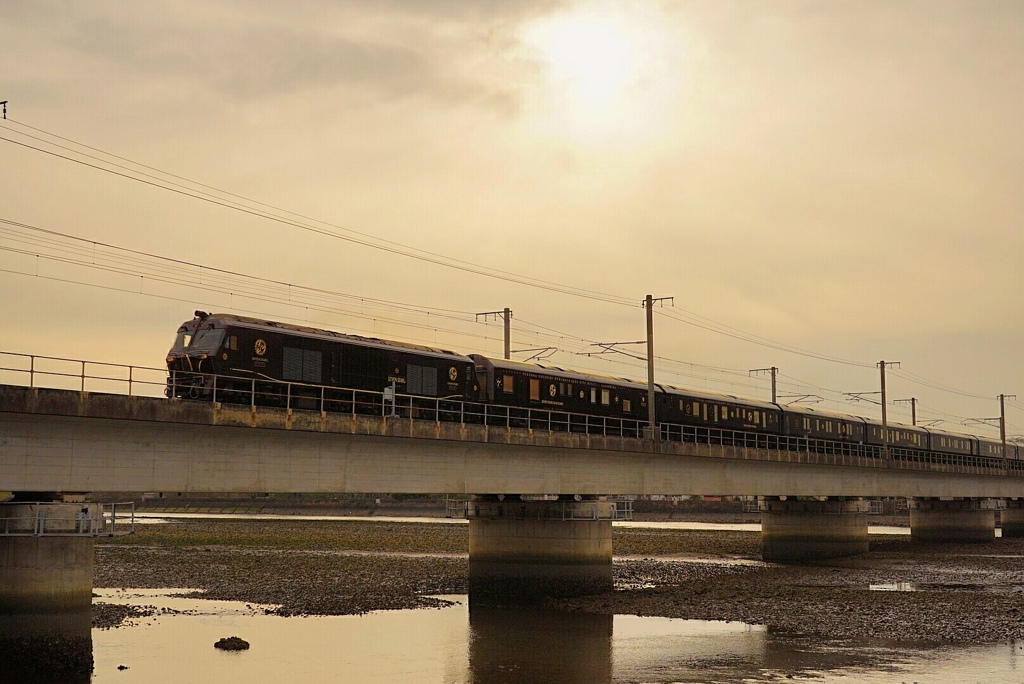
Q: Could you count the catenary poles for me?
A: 6